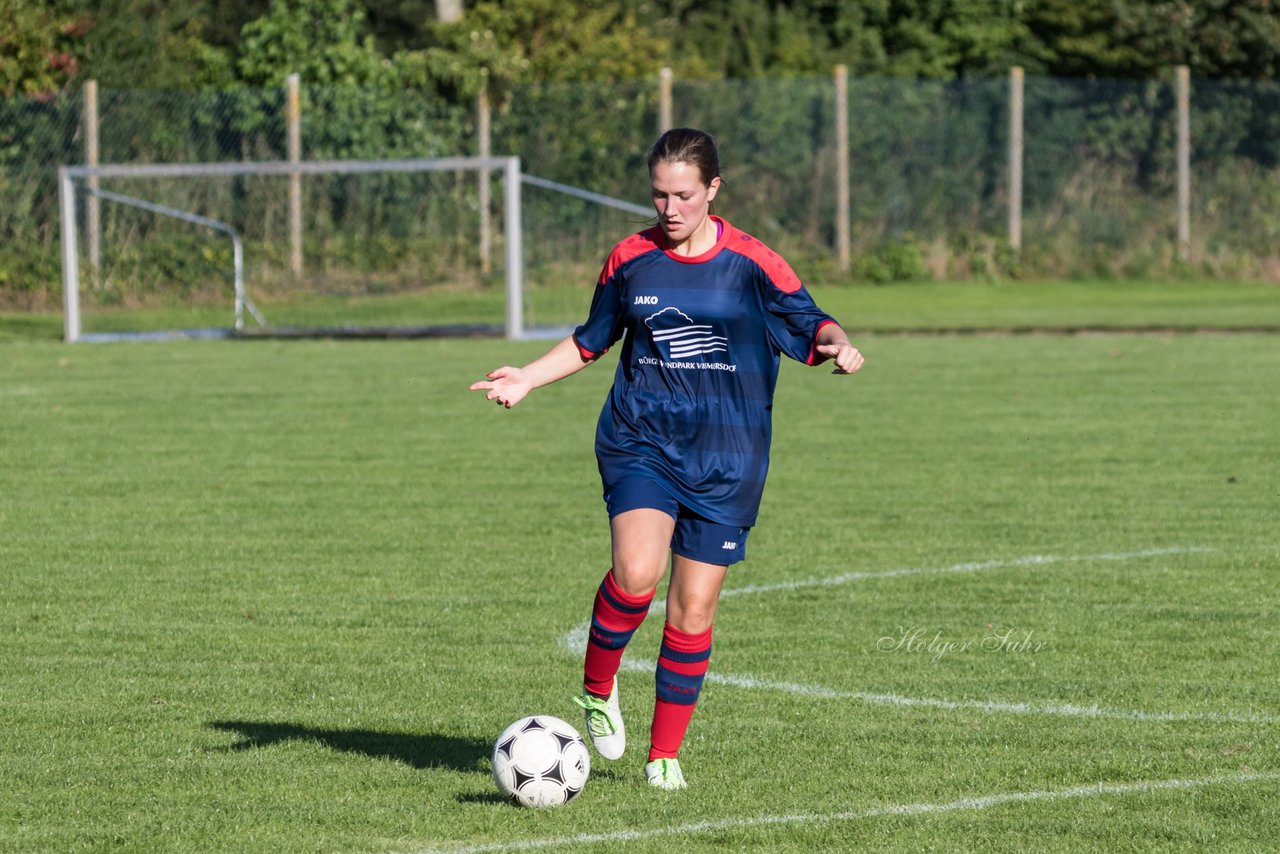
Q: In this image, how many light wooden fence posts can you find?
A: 7